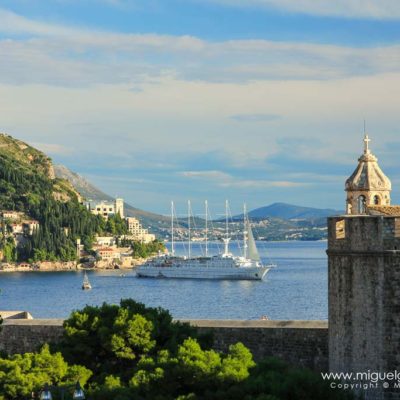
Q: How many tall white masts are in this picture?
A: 5